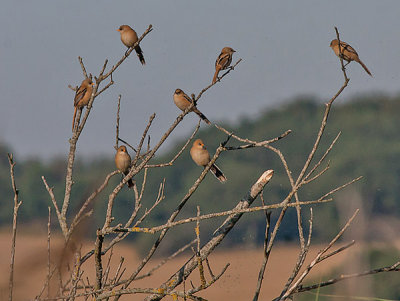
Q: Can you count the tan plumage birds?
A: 7